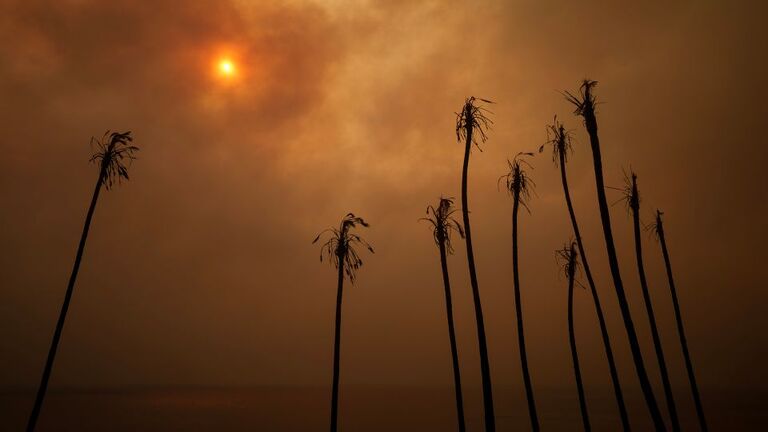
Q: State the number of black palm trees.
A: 10